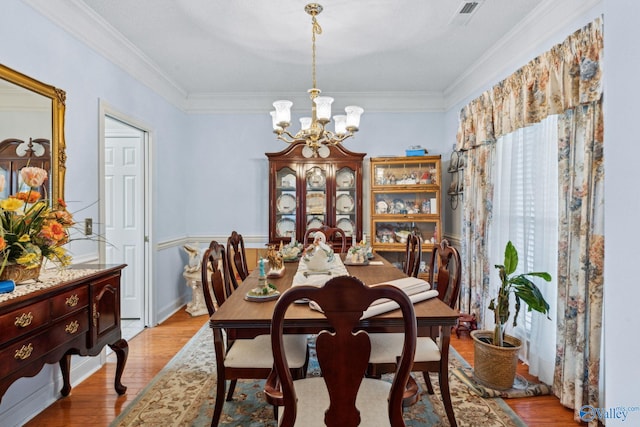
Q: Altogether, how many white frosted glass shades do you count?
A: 6